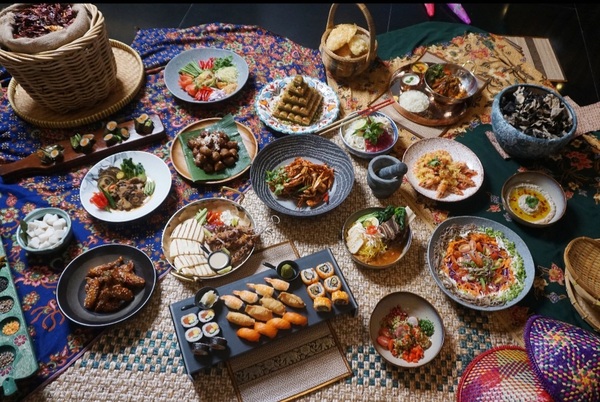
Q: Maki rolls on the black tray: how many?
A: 12